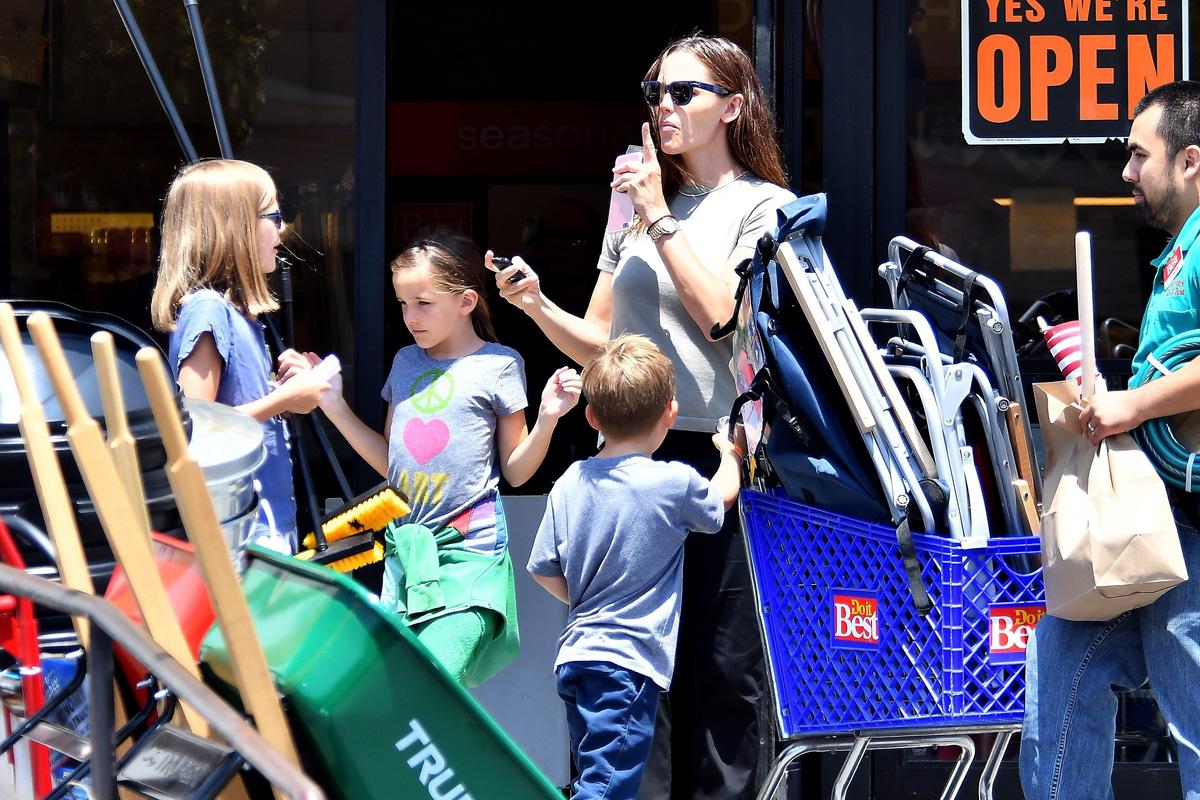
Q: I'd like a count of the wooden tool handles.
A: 4